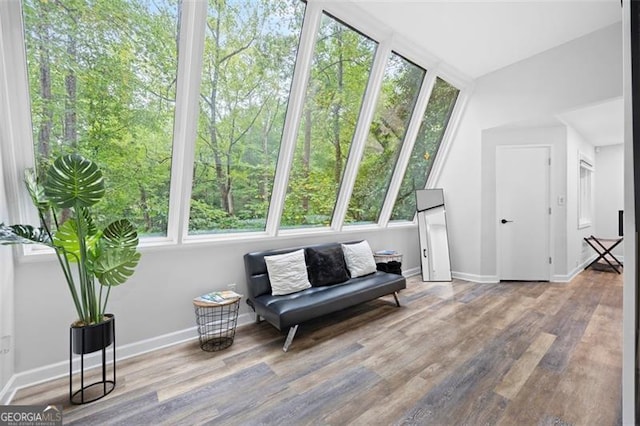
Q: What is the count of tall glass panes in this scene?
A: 5